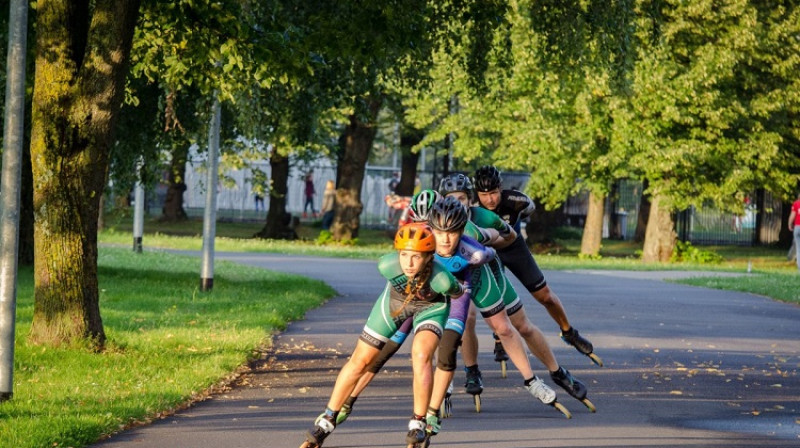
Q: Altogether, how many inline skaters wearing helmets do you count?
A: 5